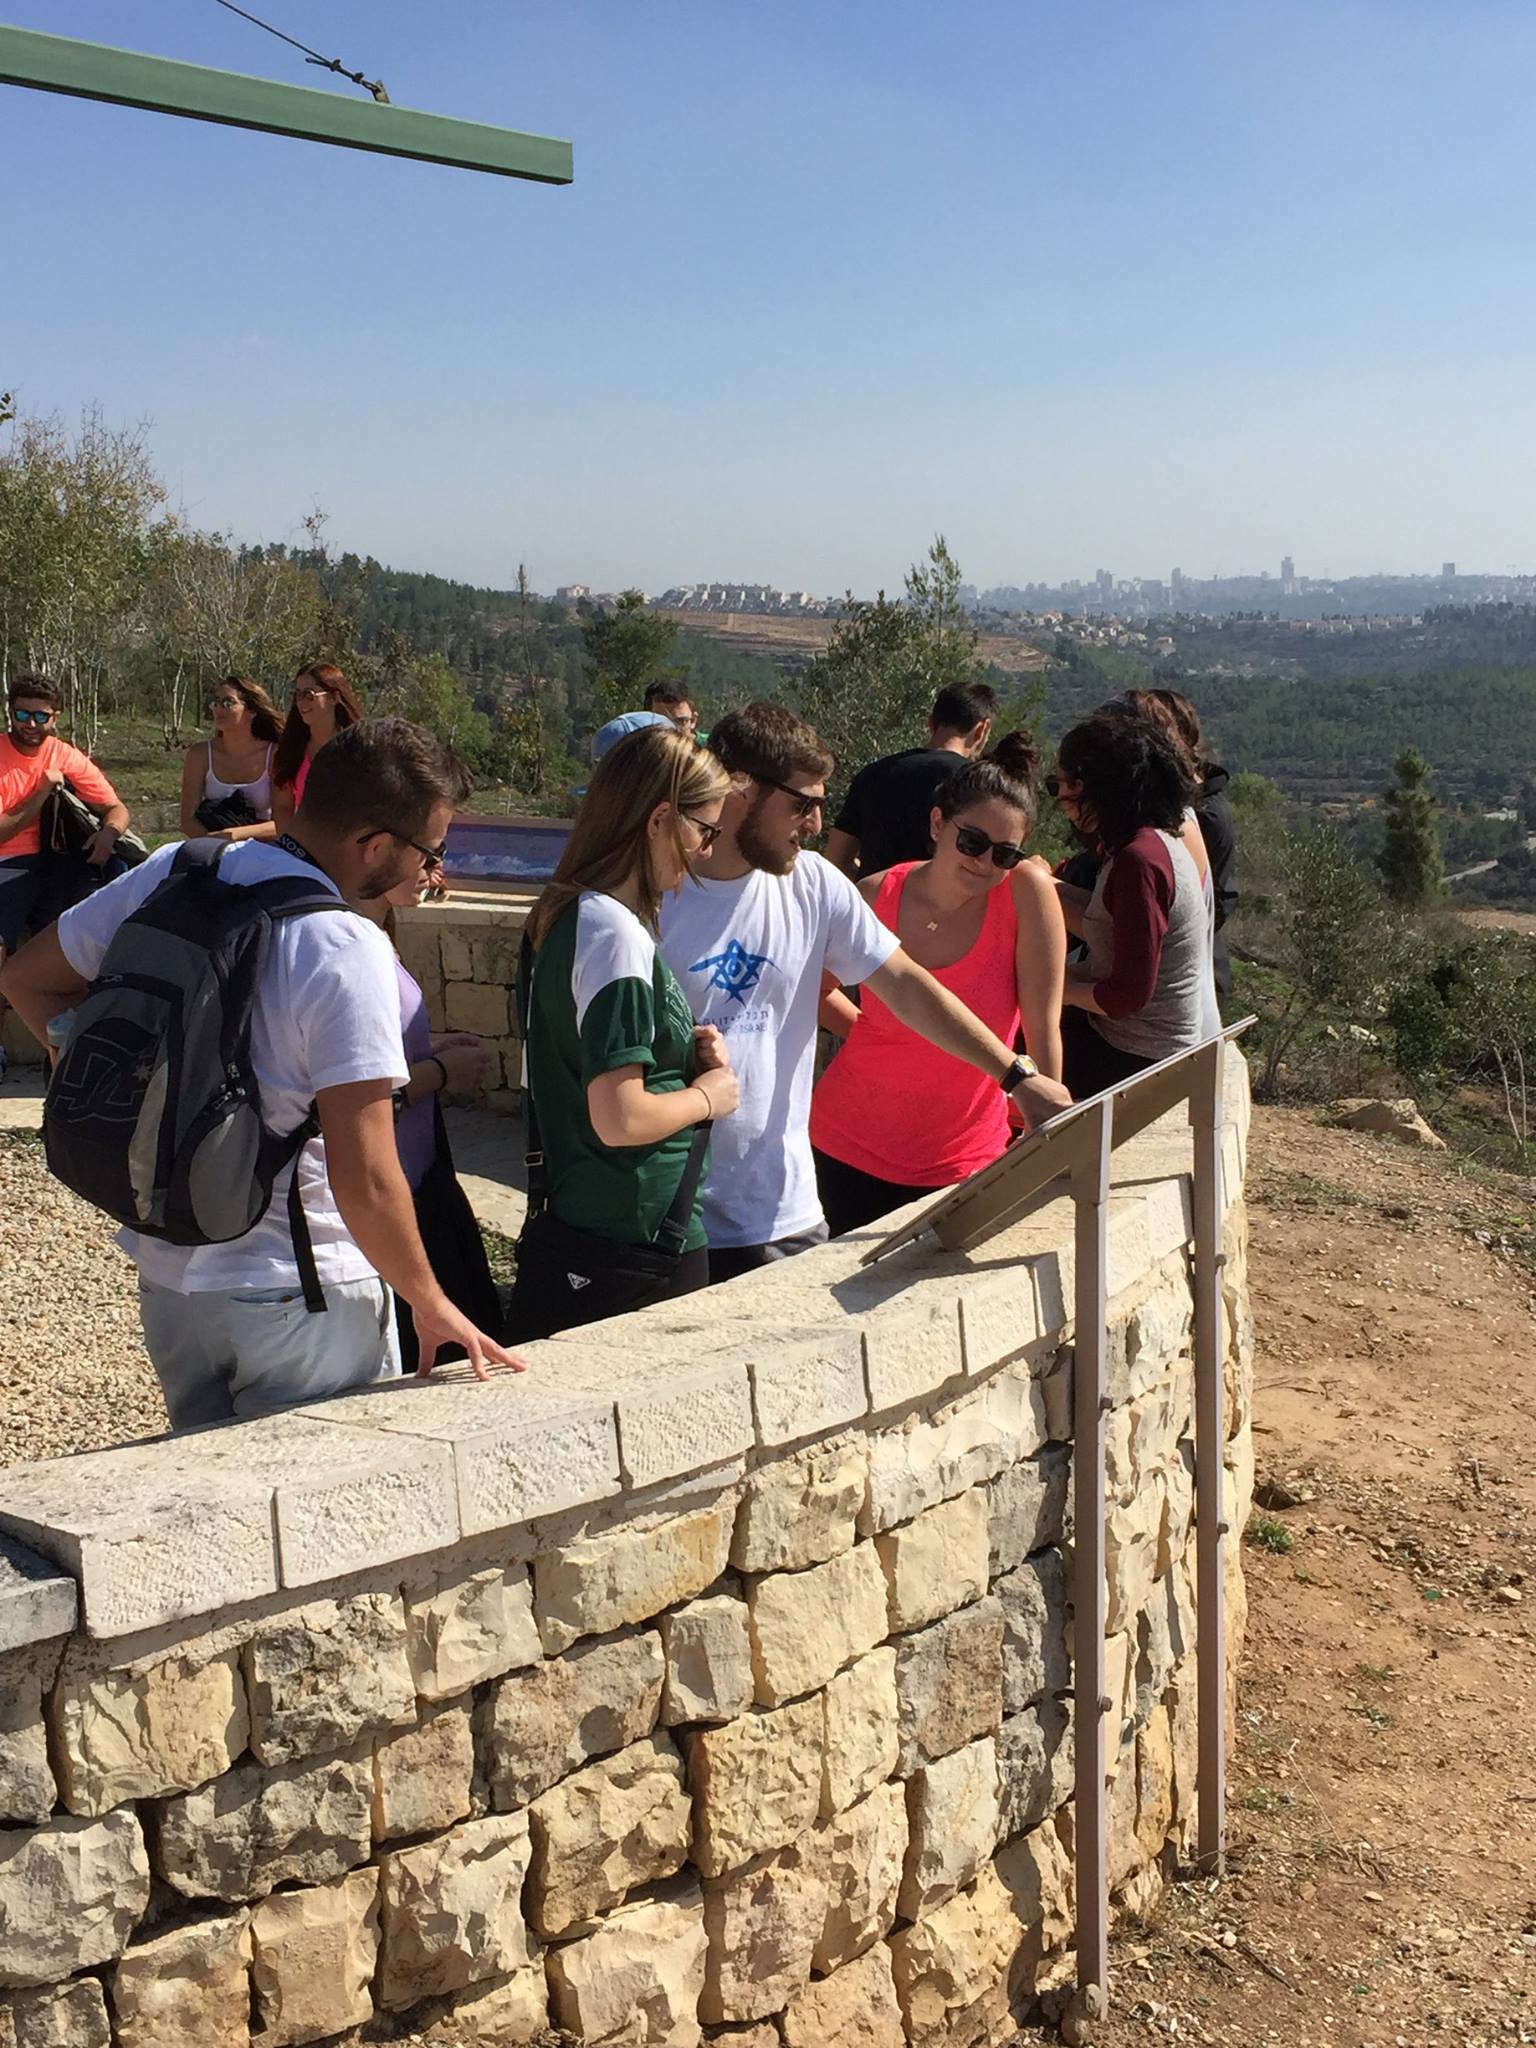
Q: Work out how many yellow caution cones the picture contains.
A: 0